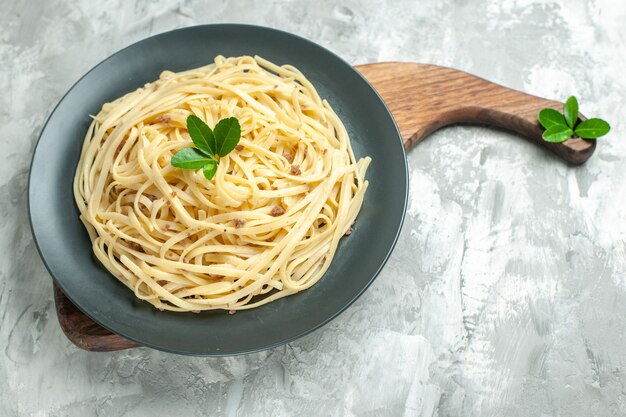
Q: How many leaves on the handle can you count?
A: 4